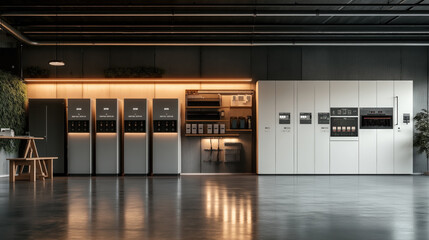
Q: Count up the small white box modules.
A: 6